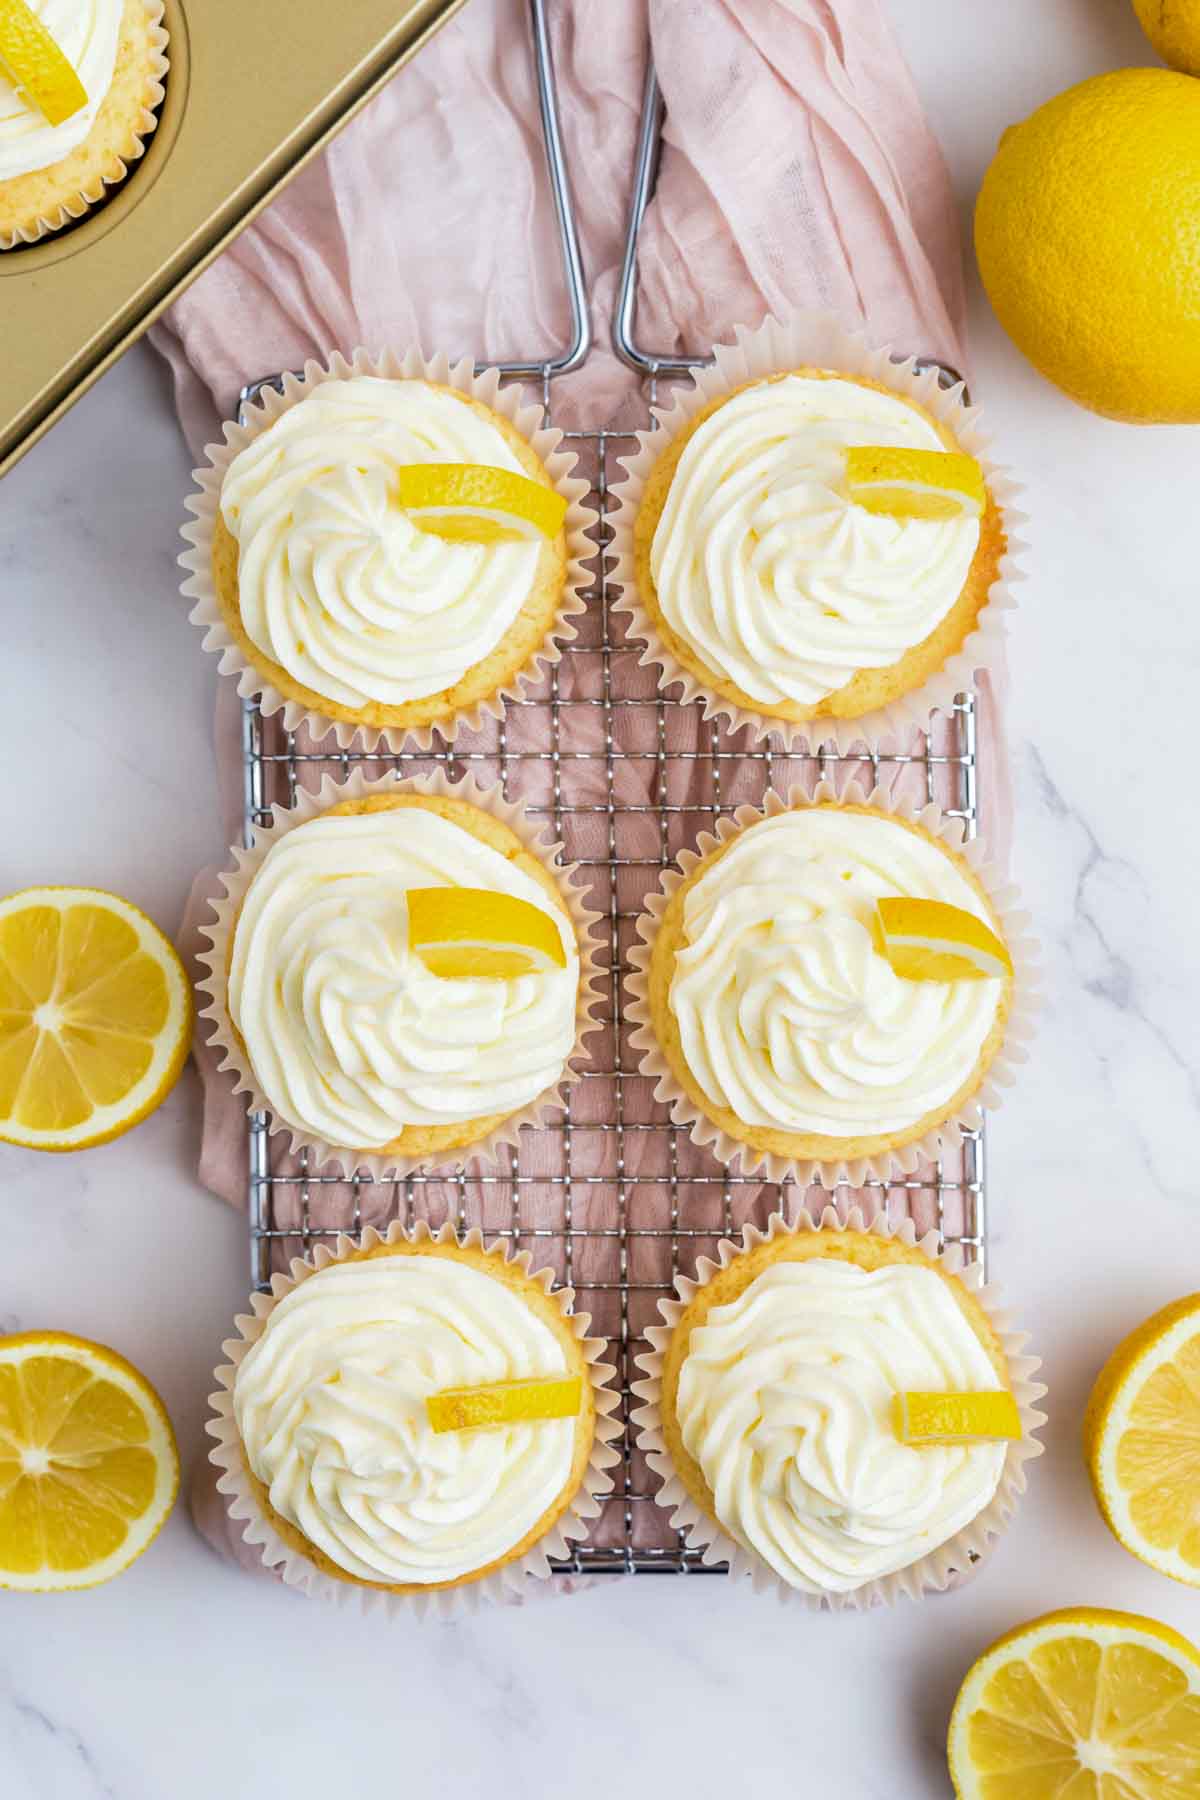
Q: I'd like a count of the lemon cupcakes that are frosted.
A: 7